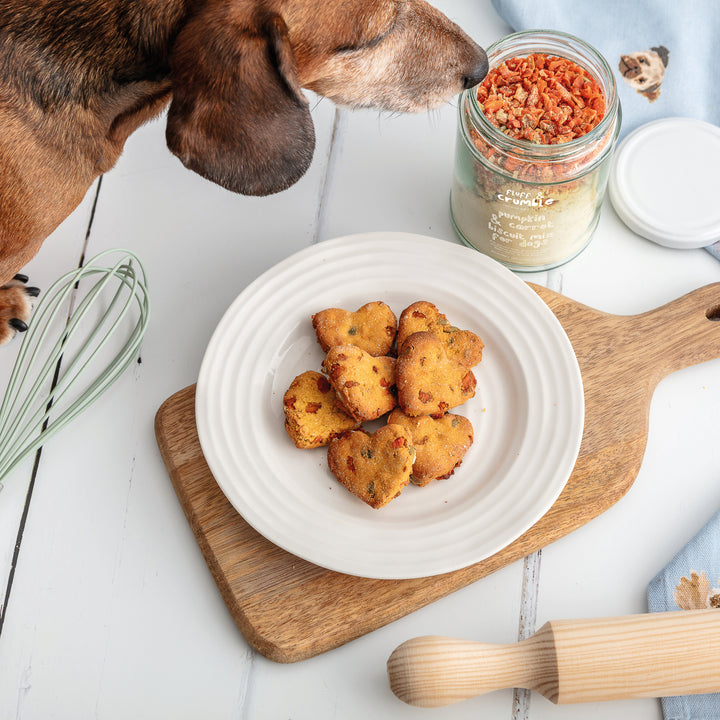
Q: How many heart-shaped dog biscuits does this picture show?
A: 7